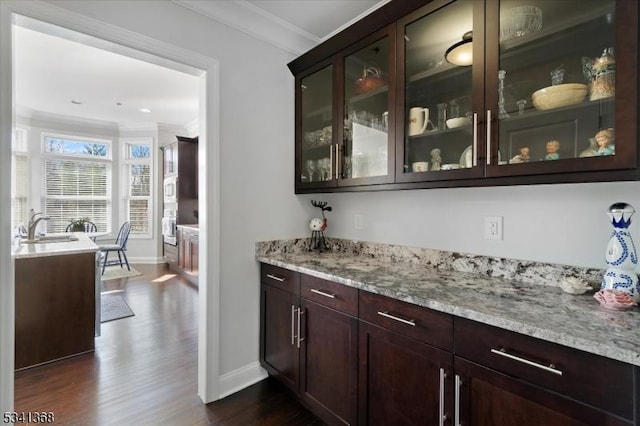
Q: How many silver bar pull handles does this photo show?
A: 12